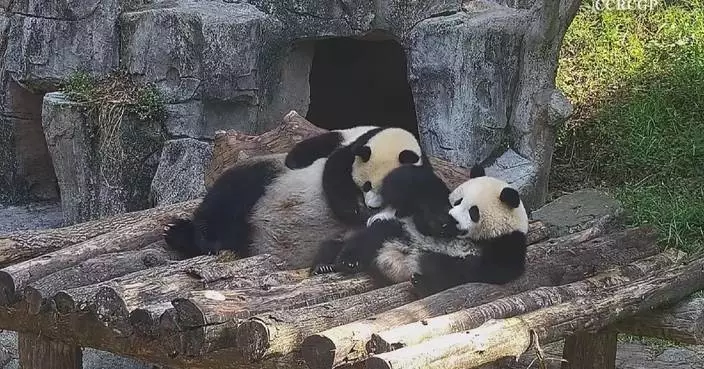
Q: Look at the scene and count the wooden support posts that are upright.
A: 2